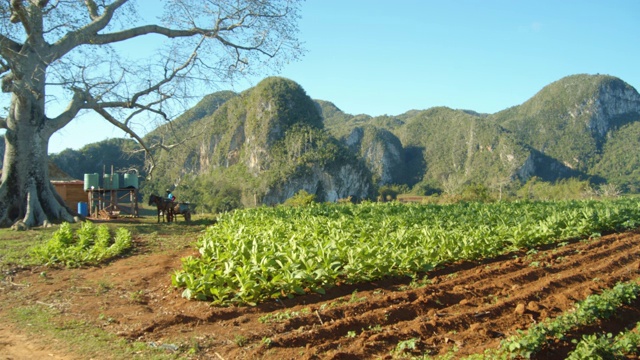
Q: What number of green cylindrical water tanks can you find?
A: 3